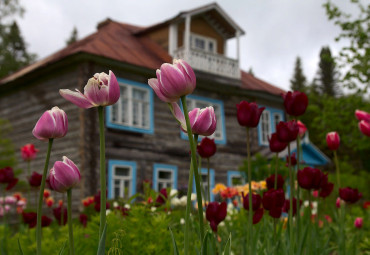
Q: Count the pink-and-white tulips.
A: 5